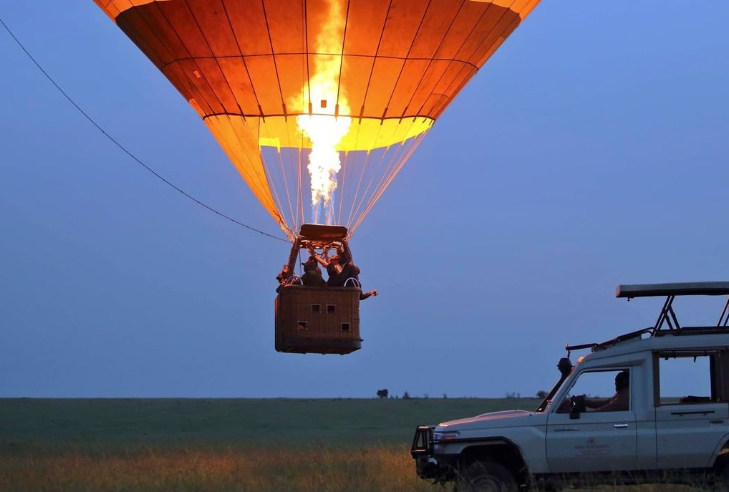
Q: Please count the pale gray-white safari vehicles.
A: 1